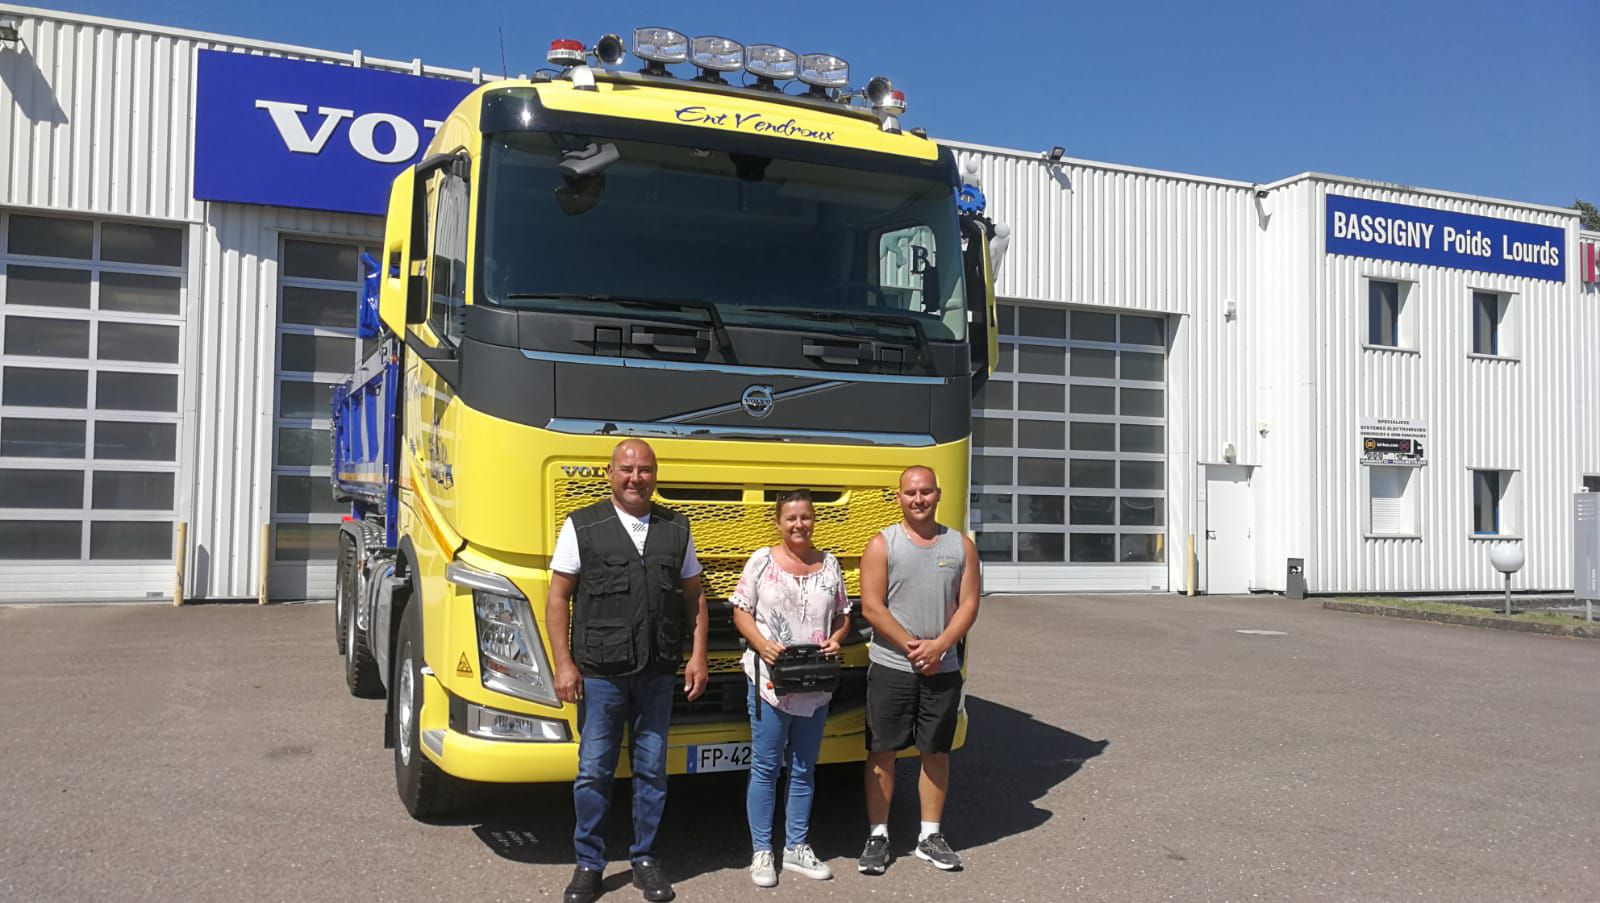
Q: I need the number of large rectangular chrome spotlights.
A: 4